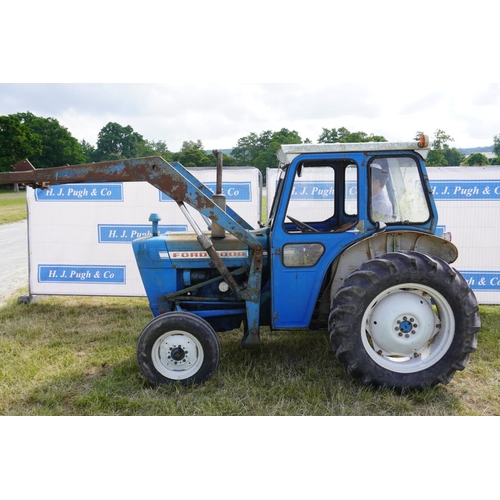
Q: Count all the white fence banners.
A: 2